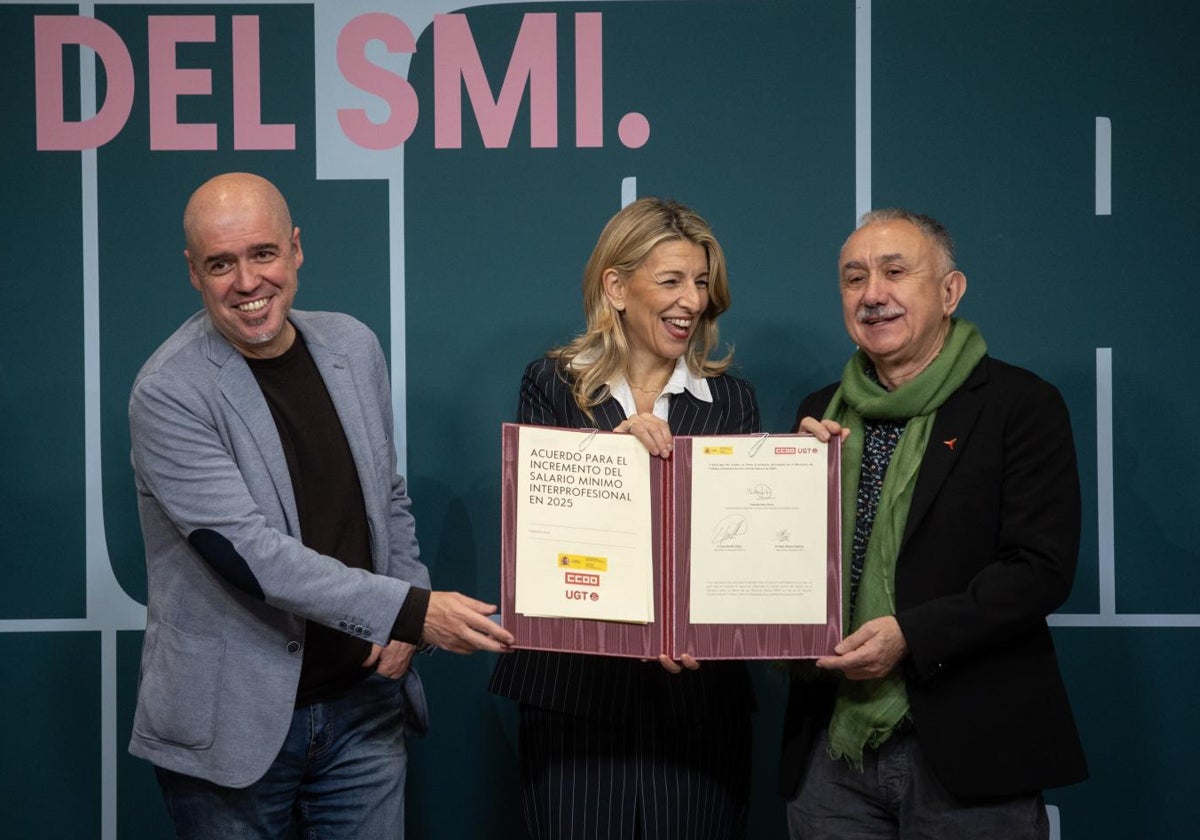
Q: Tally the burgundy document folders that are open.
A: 1